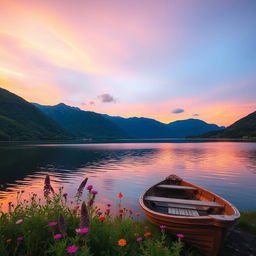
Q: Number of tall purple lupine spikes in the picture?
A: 4